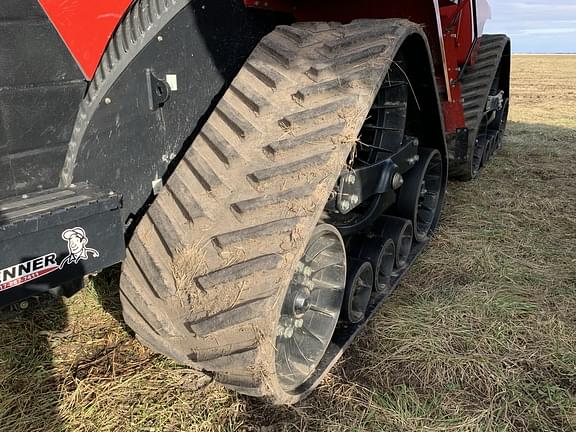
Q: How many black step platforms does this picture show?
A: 1